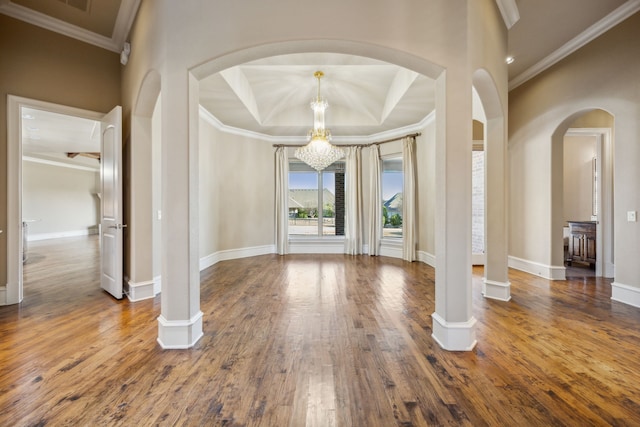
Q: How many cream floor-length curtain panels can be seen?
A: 4